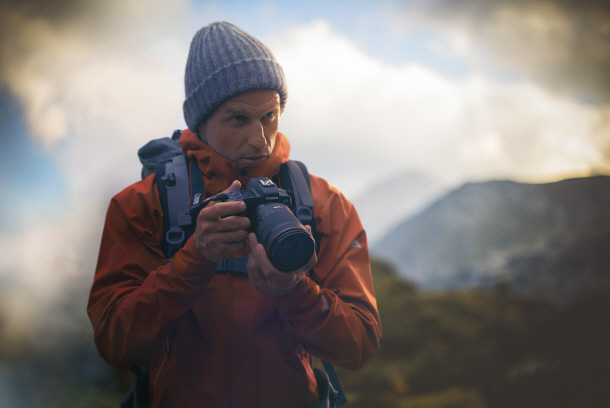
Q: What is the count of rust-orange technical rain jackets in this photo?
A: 1